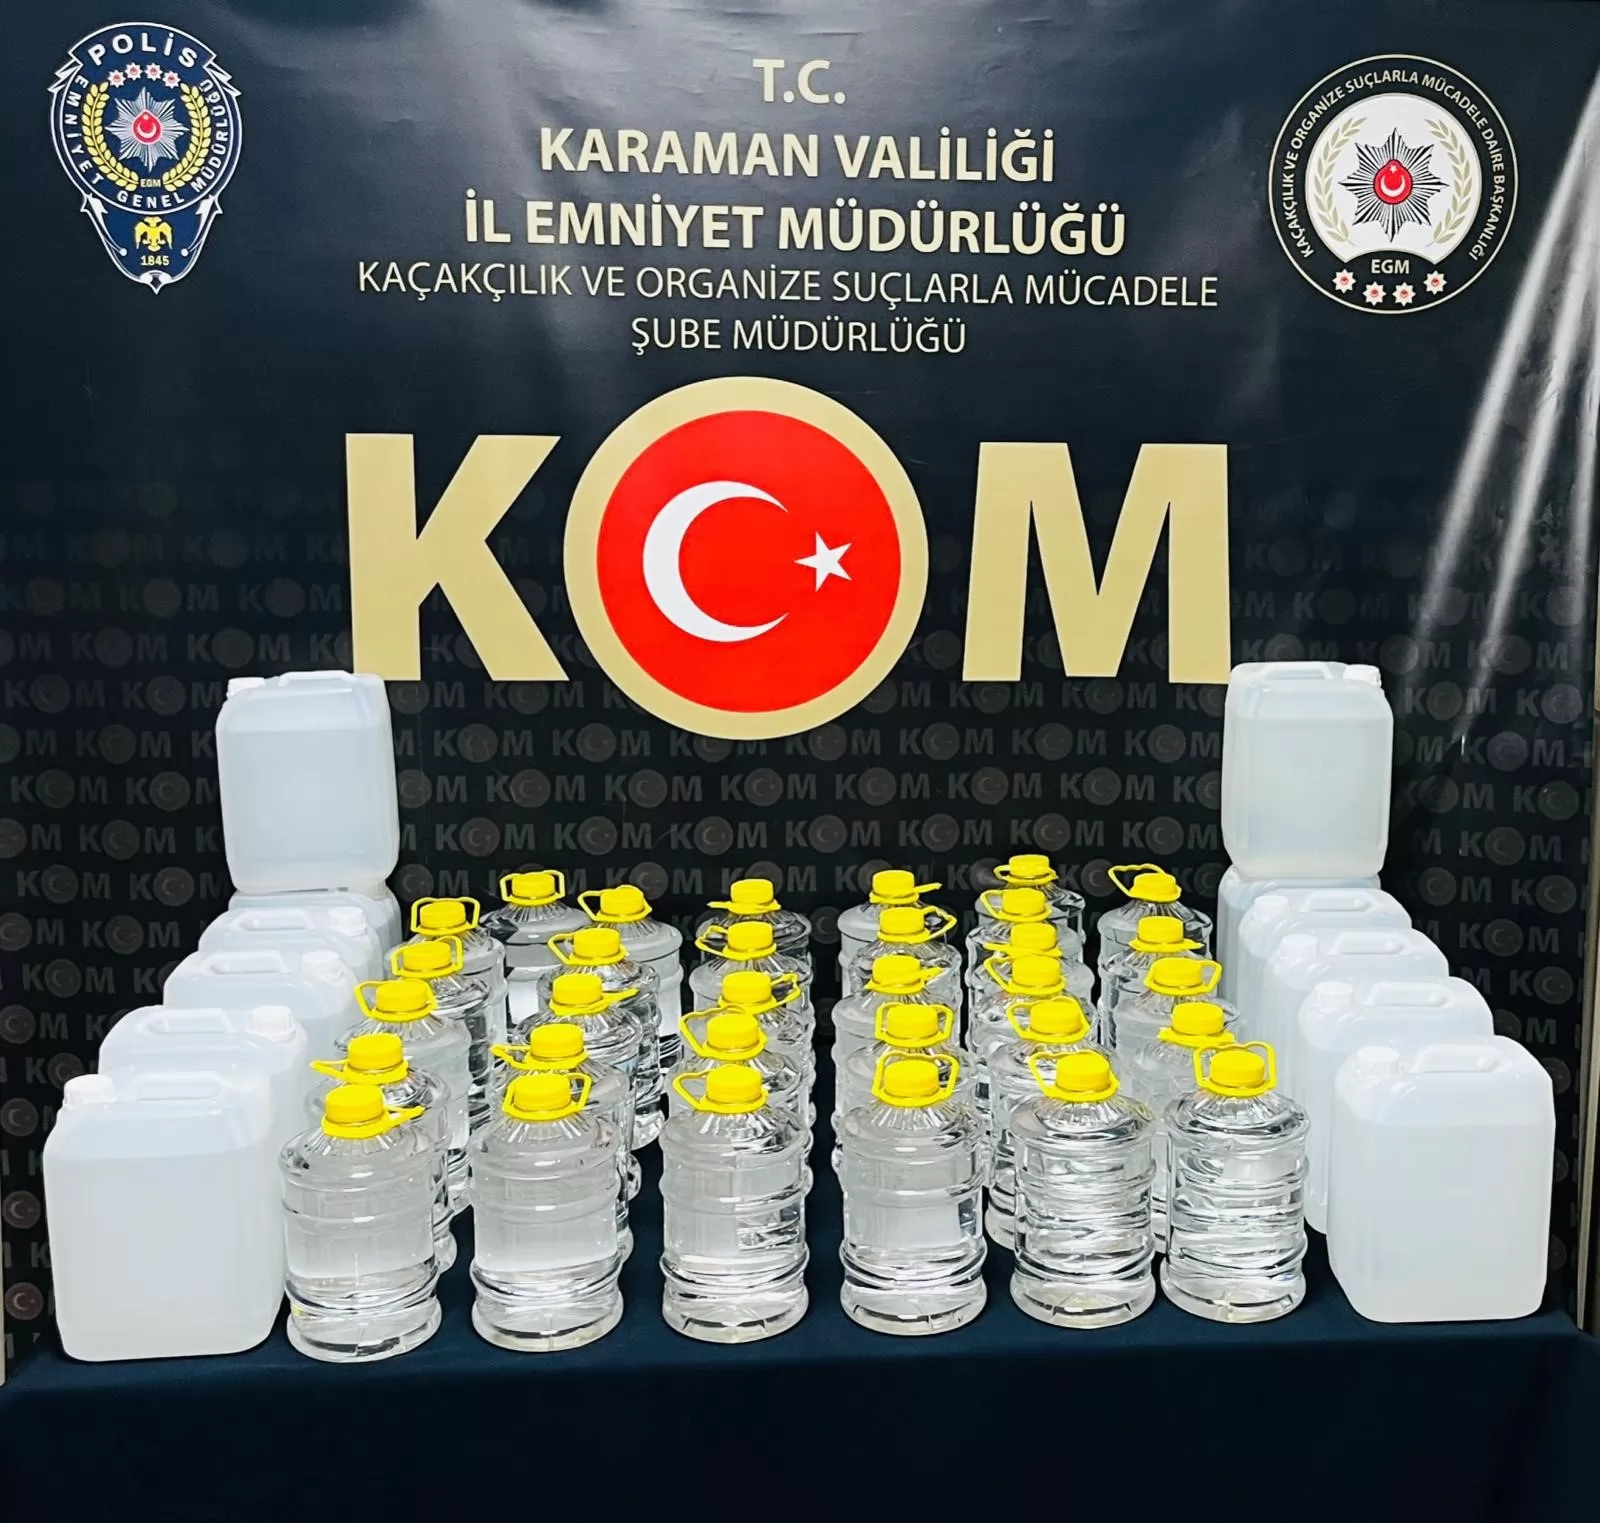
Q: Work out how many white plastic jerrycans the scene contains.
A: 12